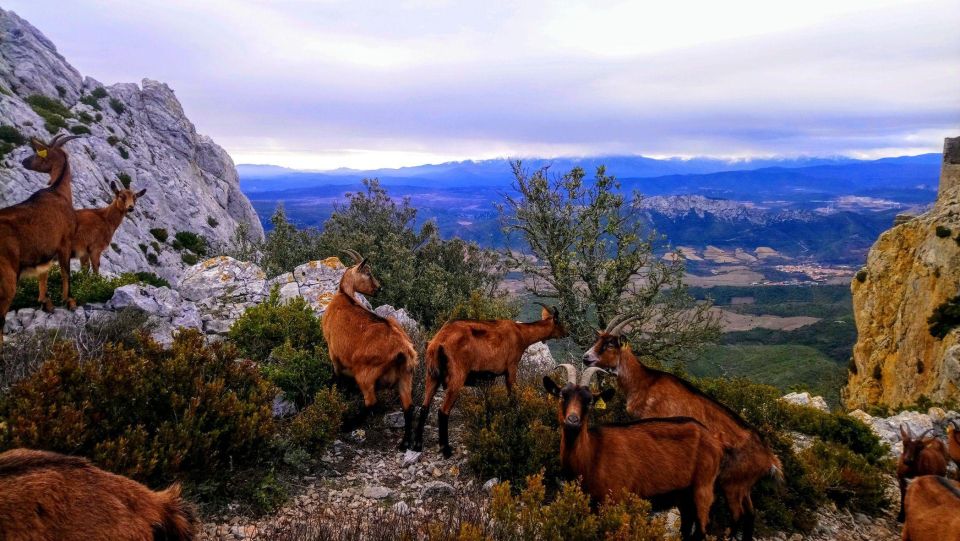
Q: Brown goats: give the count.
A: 10